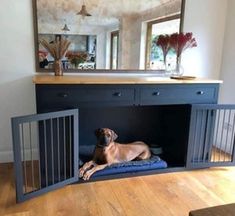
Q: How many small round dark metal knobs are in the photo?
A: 4